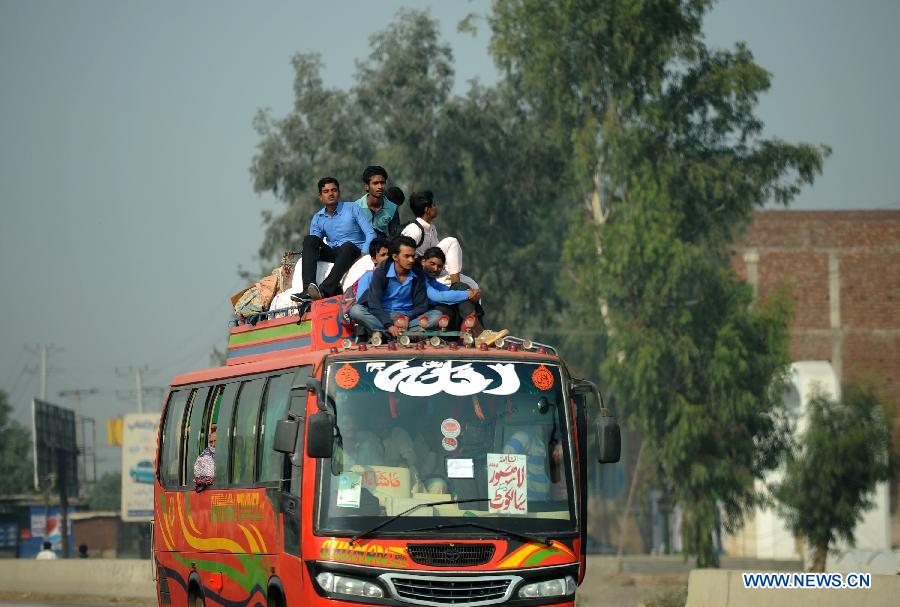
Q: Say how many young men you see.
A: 7